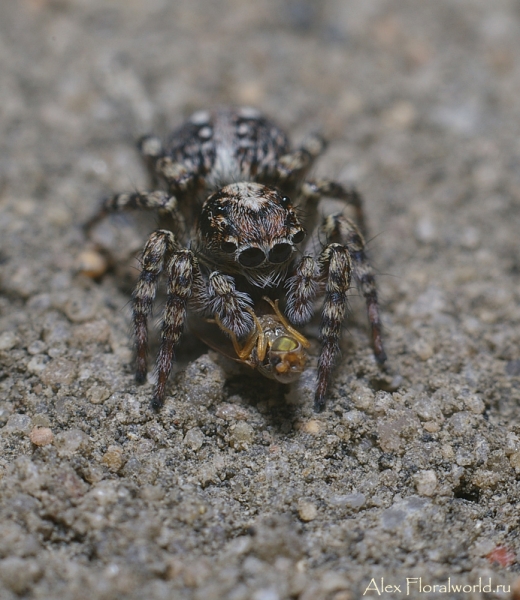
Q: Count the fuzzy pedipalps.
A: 2